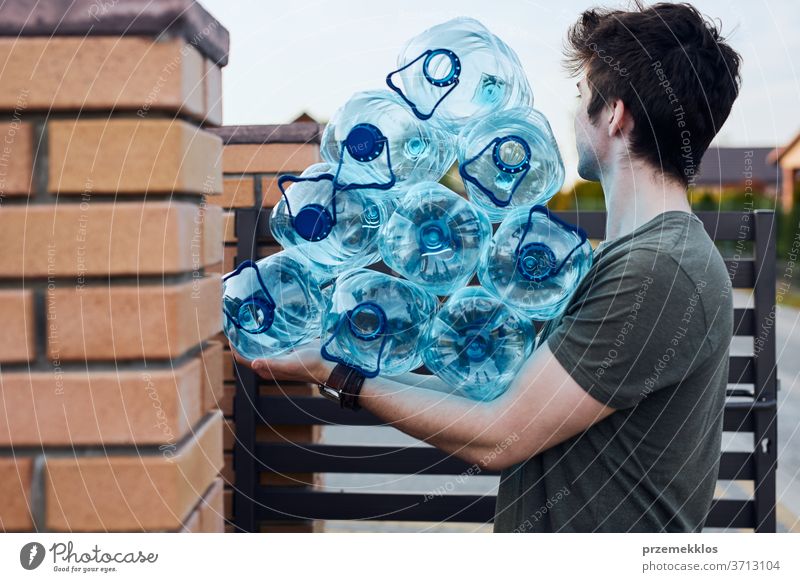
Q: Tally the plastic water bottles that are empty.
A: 9